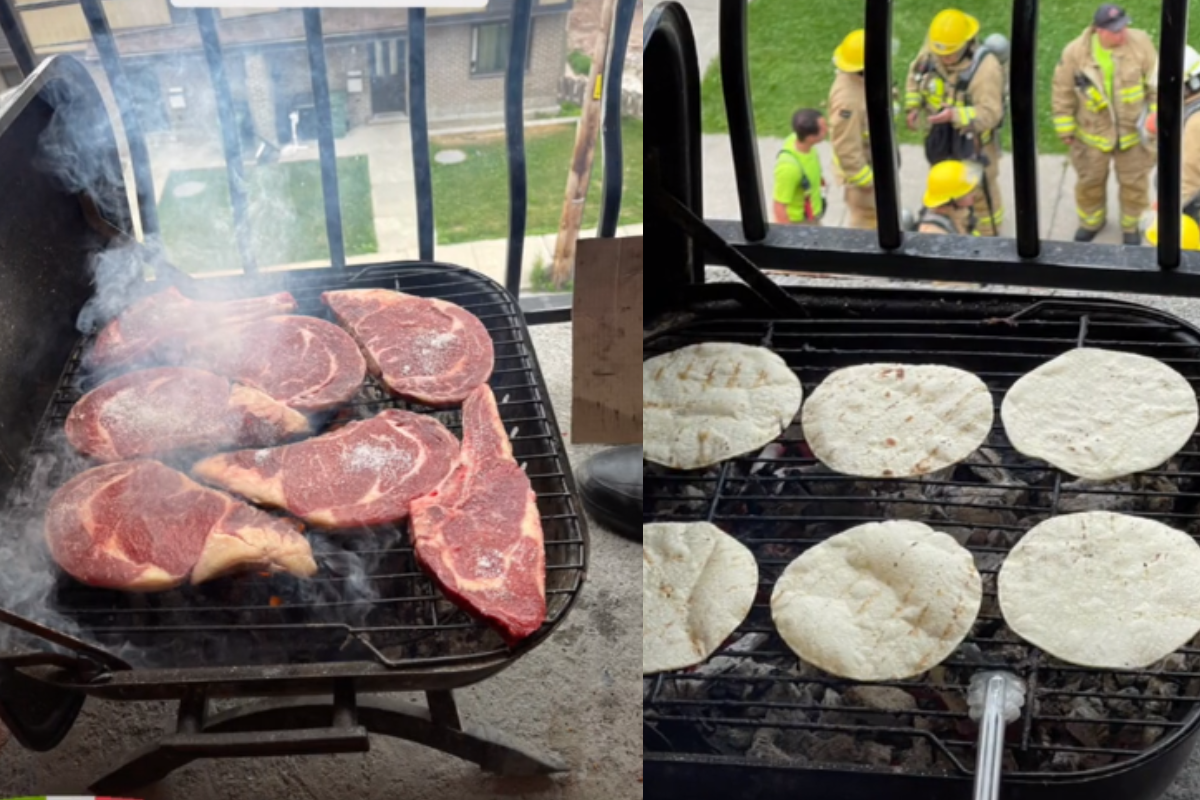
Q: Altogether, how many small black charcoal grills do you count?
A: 2